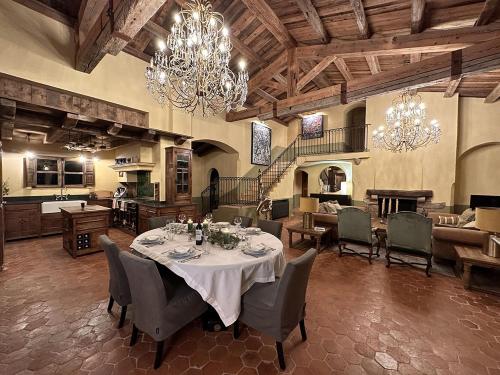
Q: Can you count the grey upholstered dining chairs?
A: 6